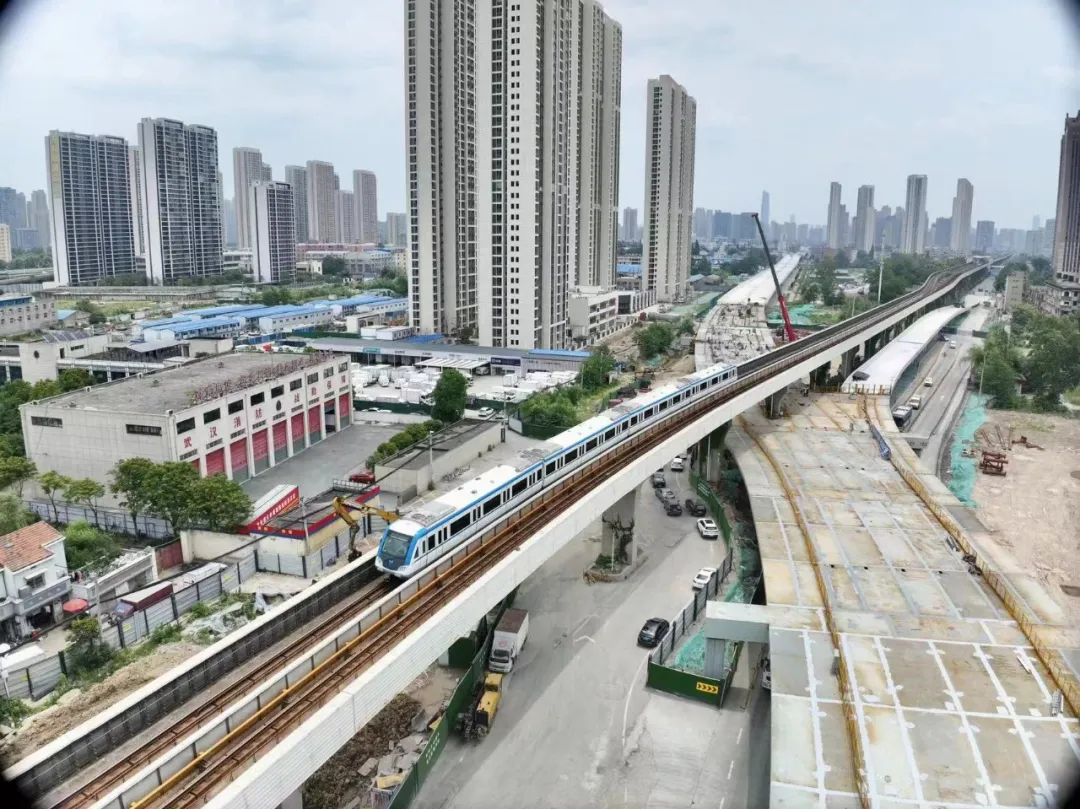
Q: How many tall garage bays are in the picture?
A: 9